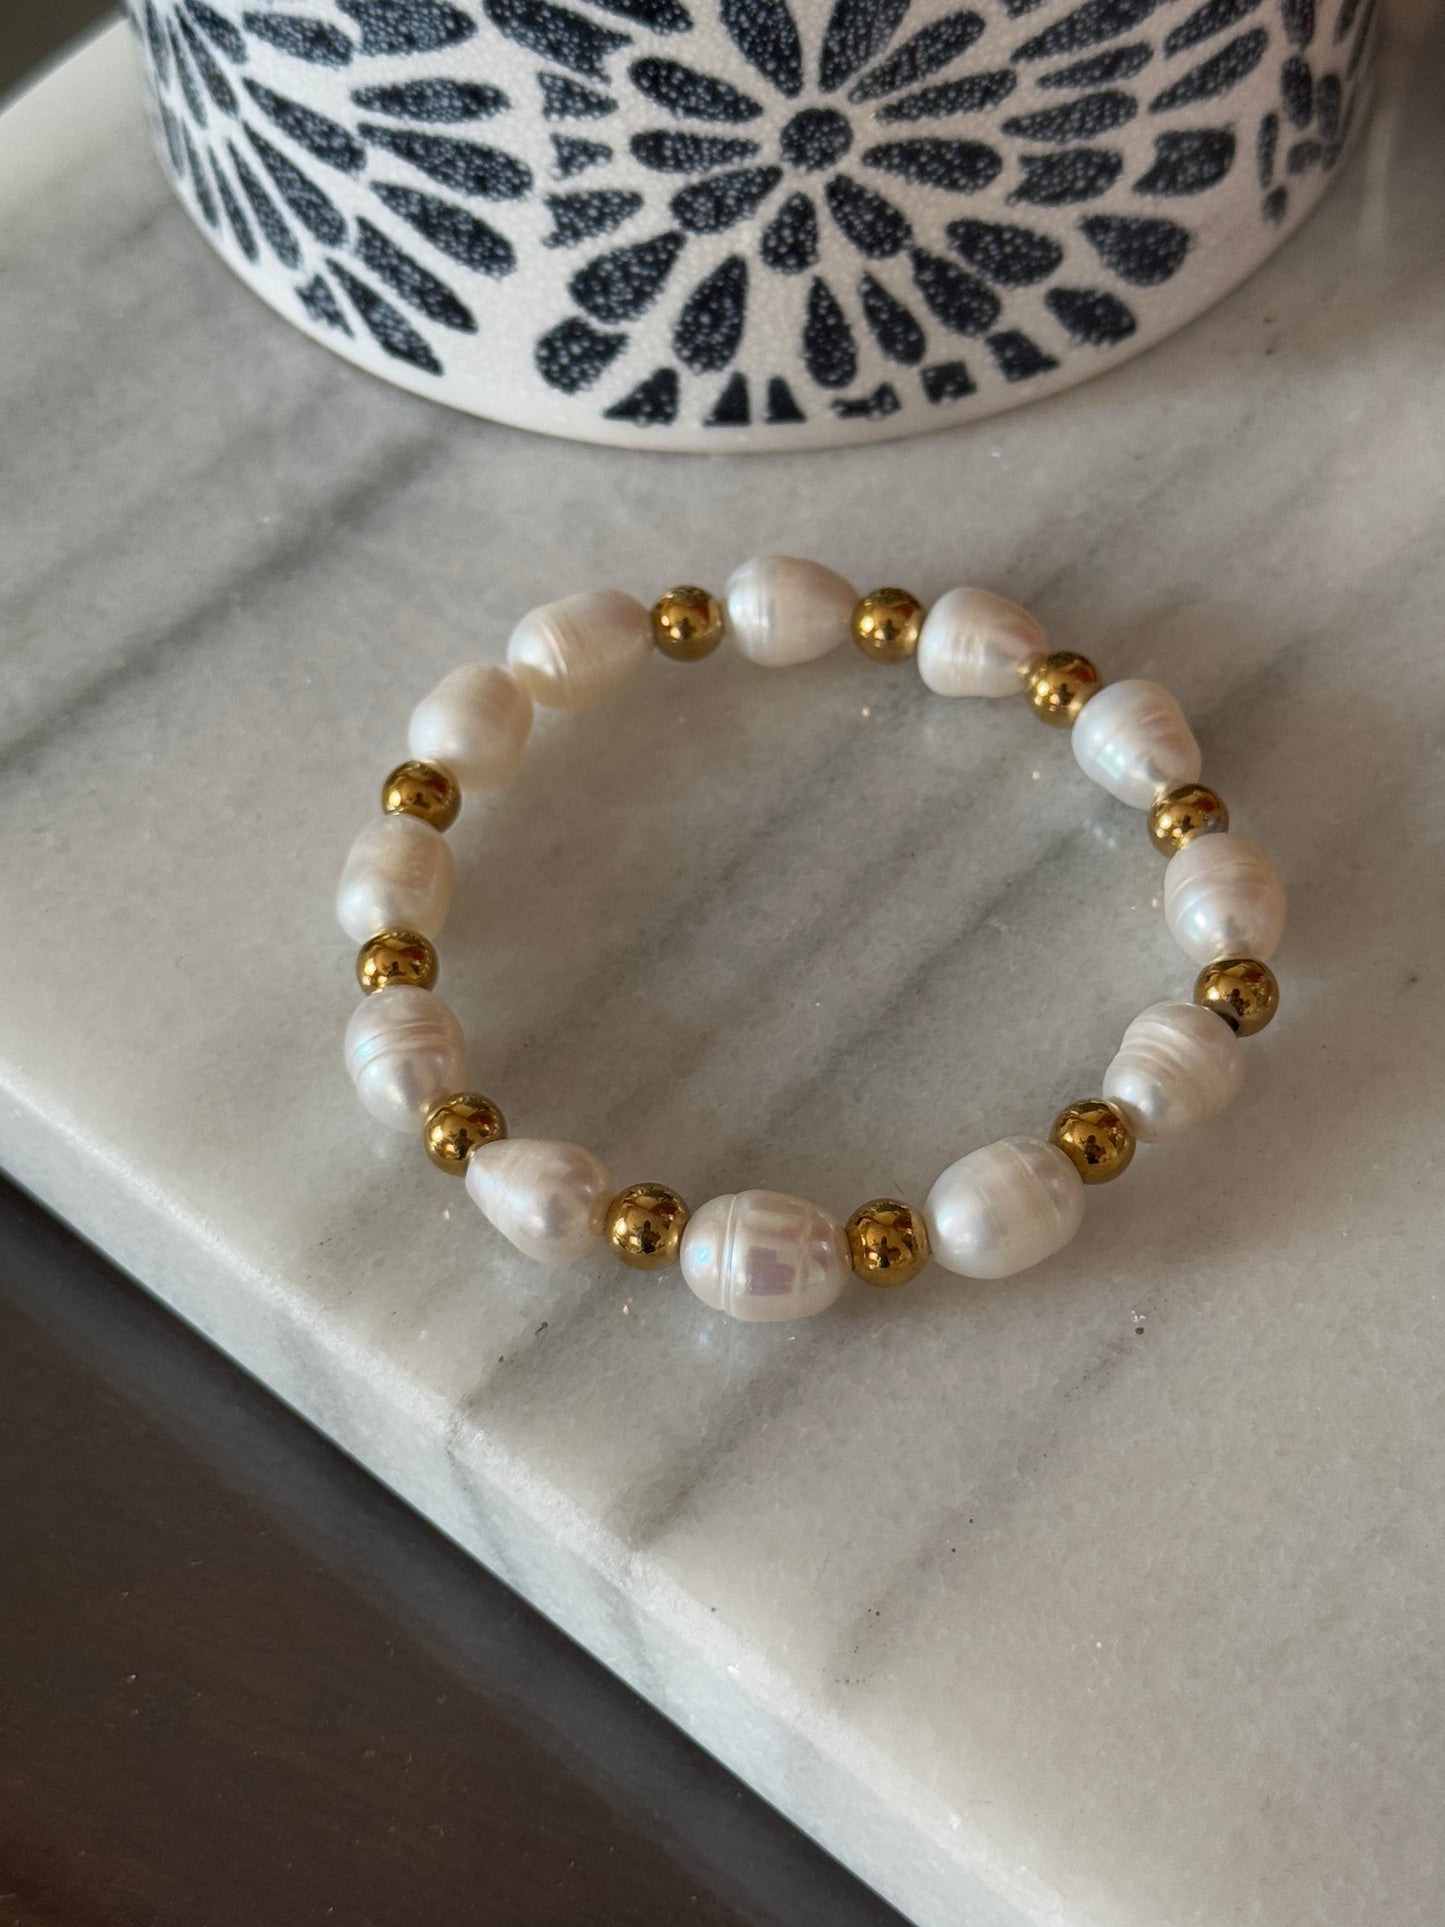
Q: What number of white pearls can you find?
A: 12